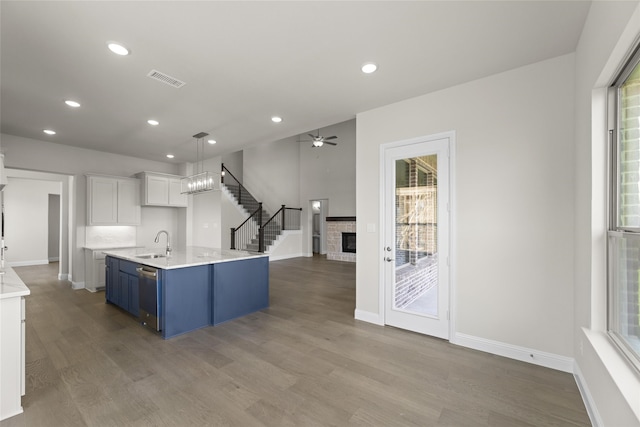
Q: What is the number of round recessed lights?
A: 8